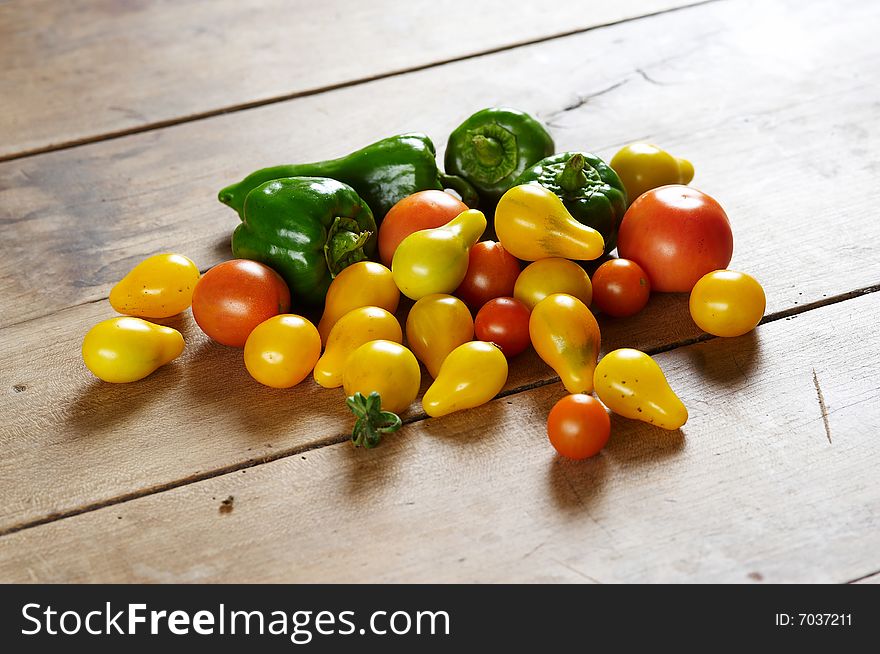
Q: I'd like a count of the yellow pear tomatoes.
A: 11